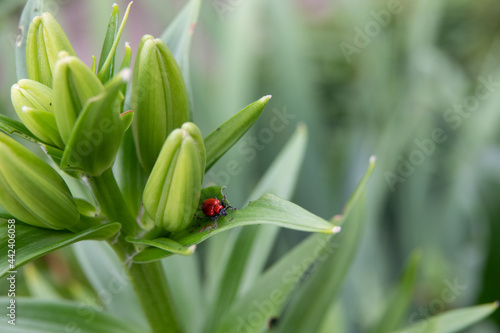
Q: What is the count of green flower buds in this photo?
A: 6